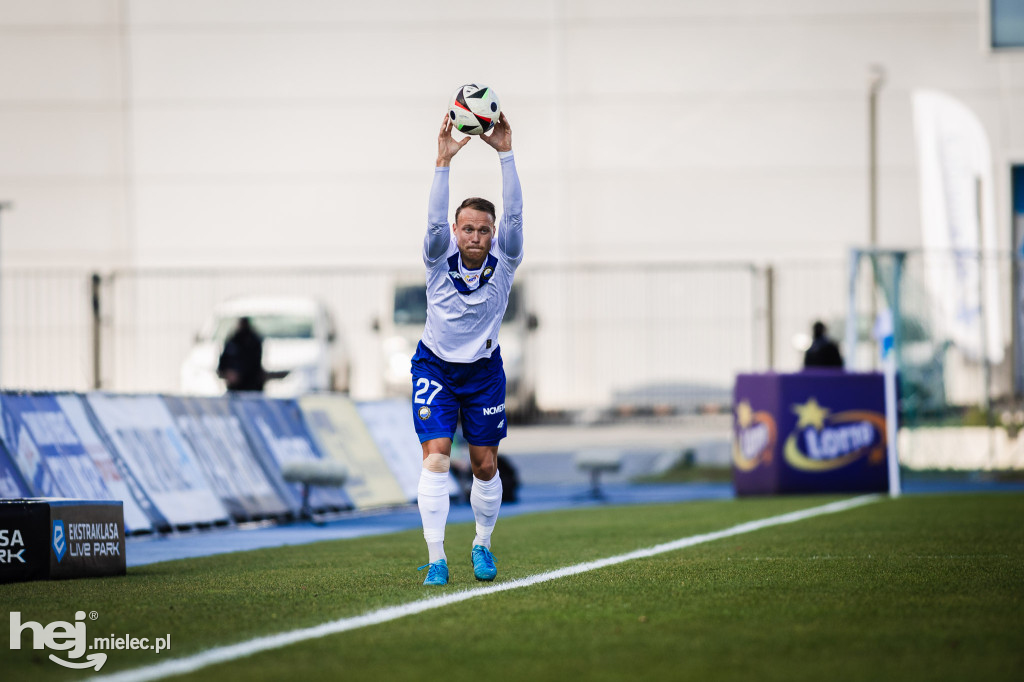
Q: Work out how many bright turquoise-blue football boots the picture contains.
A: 2